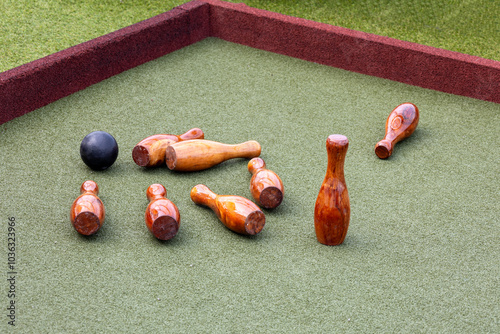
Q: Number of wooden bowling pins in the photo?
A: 8